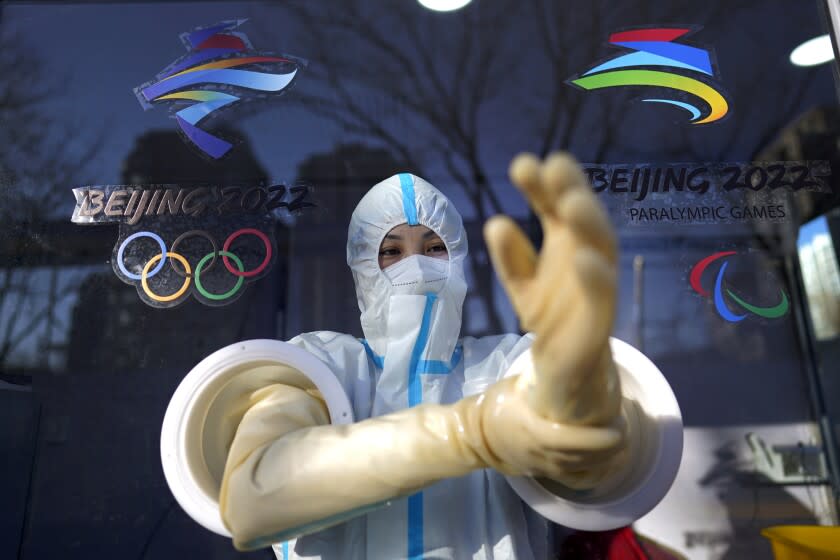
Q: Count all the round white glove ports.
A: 2